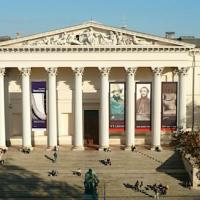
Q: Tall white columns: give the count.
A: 8